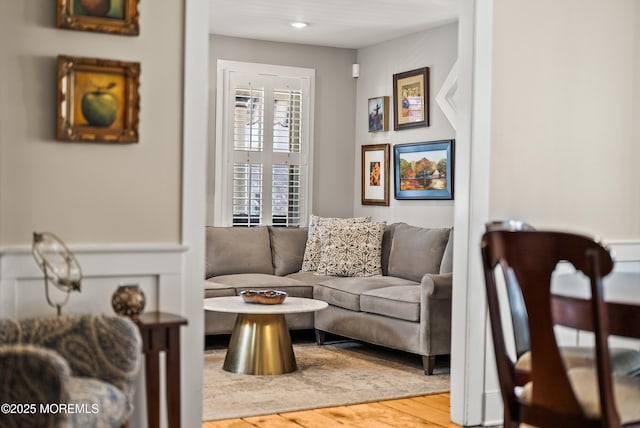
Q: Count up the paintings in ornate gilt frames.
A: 2